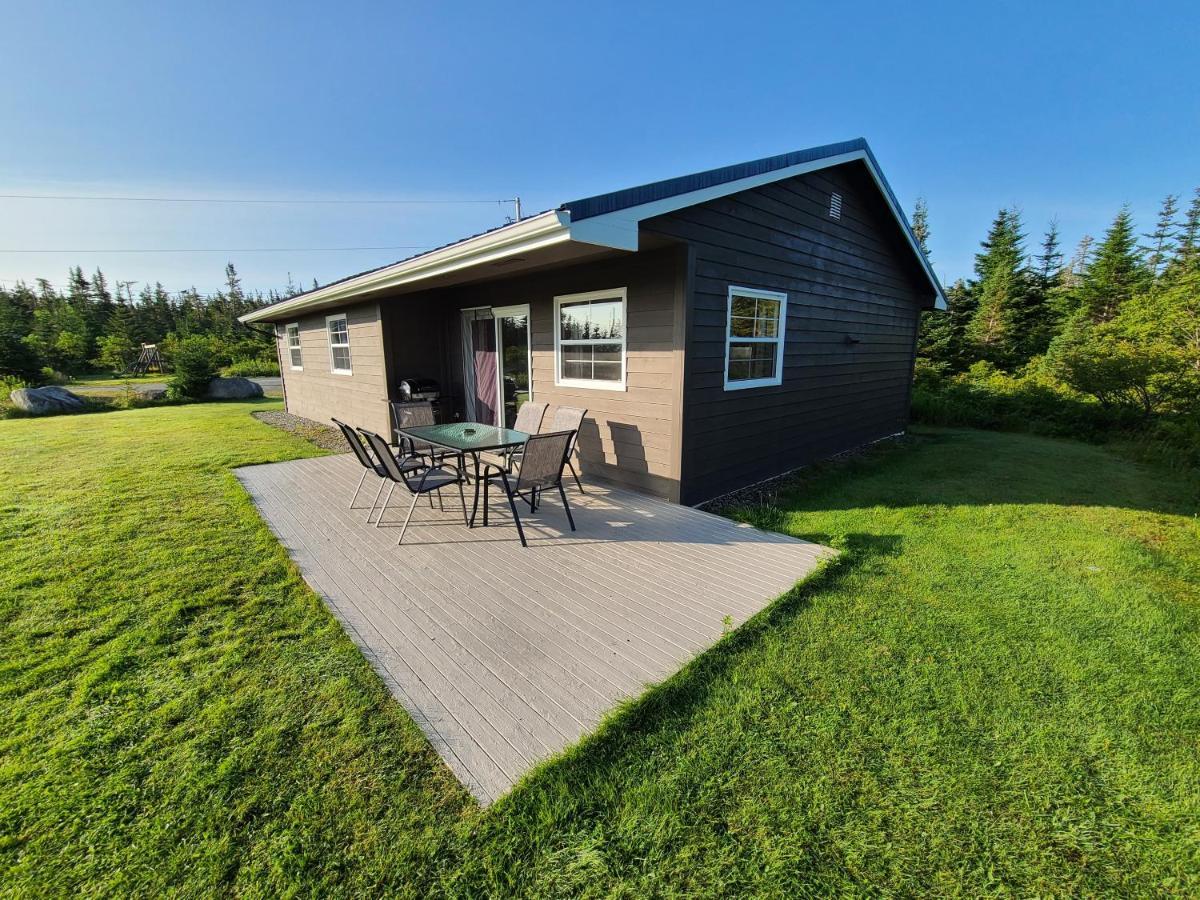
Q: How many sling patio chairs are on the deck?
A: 6